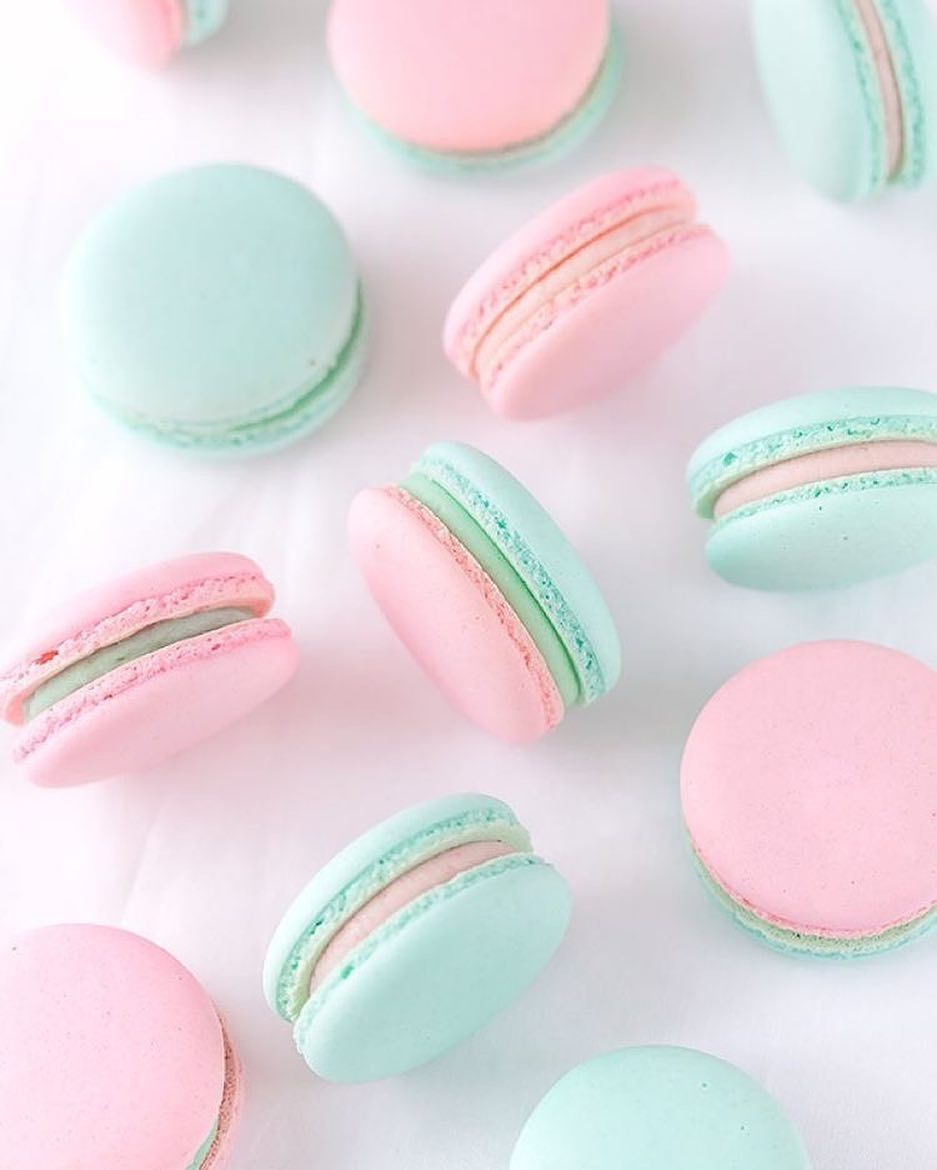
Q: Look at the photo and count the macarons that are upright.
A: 7